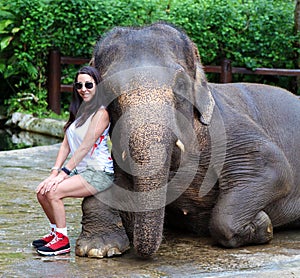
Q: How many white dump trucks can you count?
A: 0